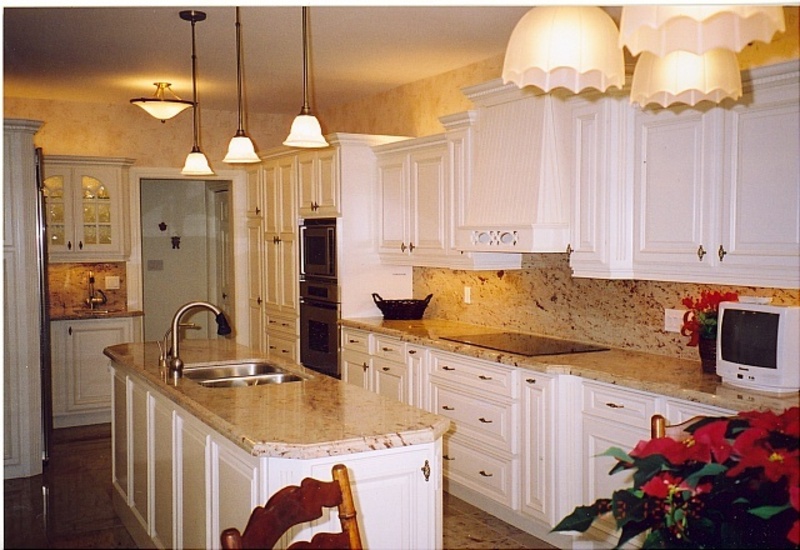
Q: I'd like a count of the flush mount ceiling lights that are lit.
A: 1